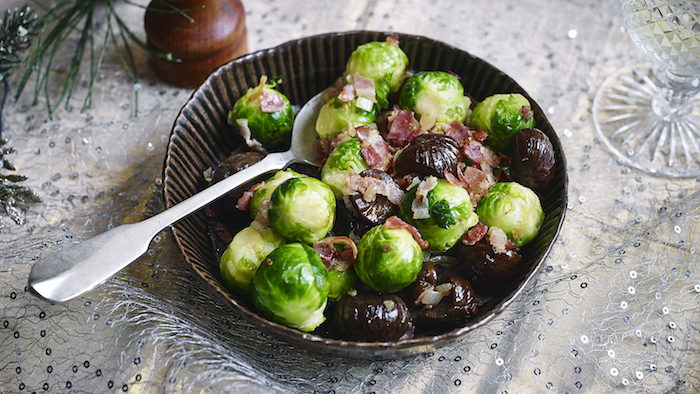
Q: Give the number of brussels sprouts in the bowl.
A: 14